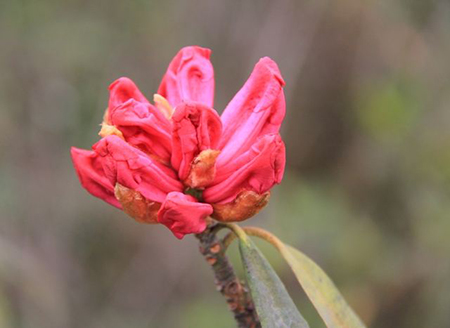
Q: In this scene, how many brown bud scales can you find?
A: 3